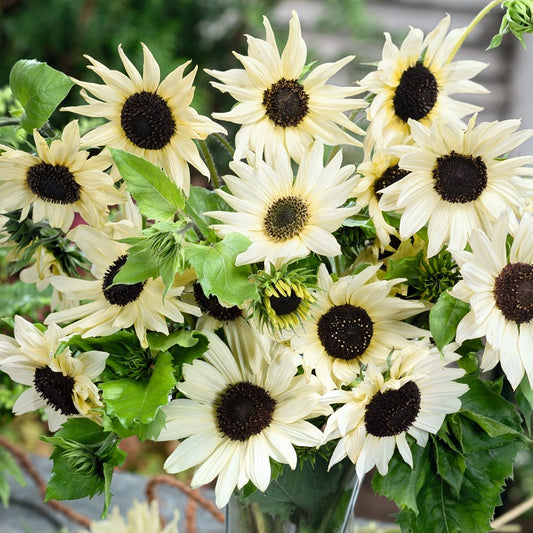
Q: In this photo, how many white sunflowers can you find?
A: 14